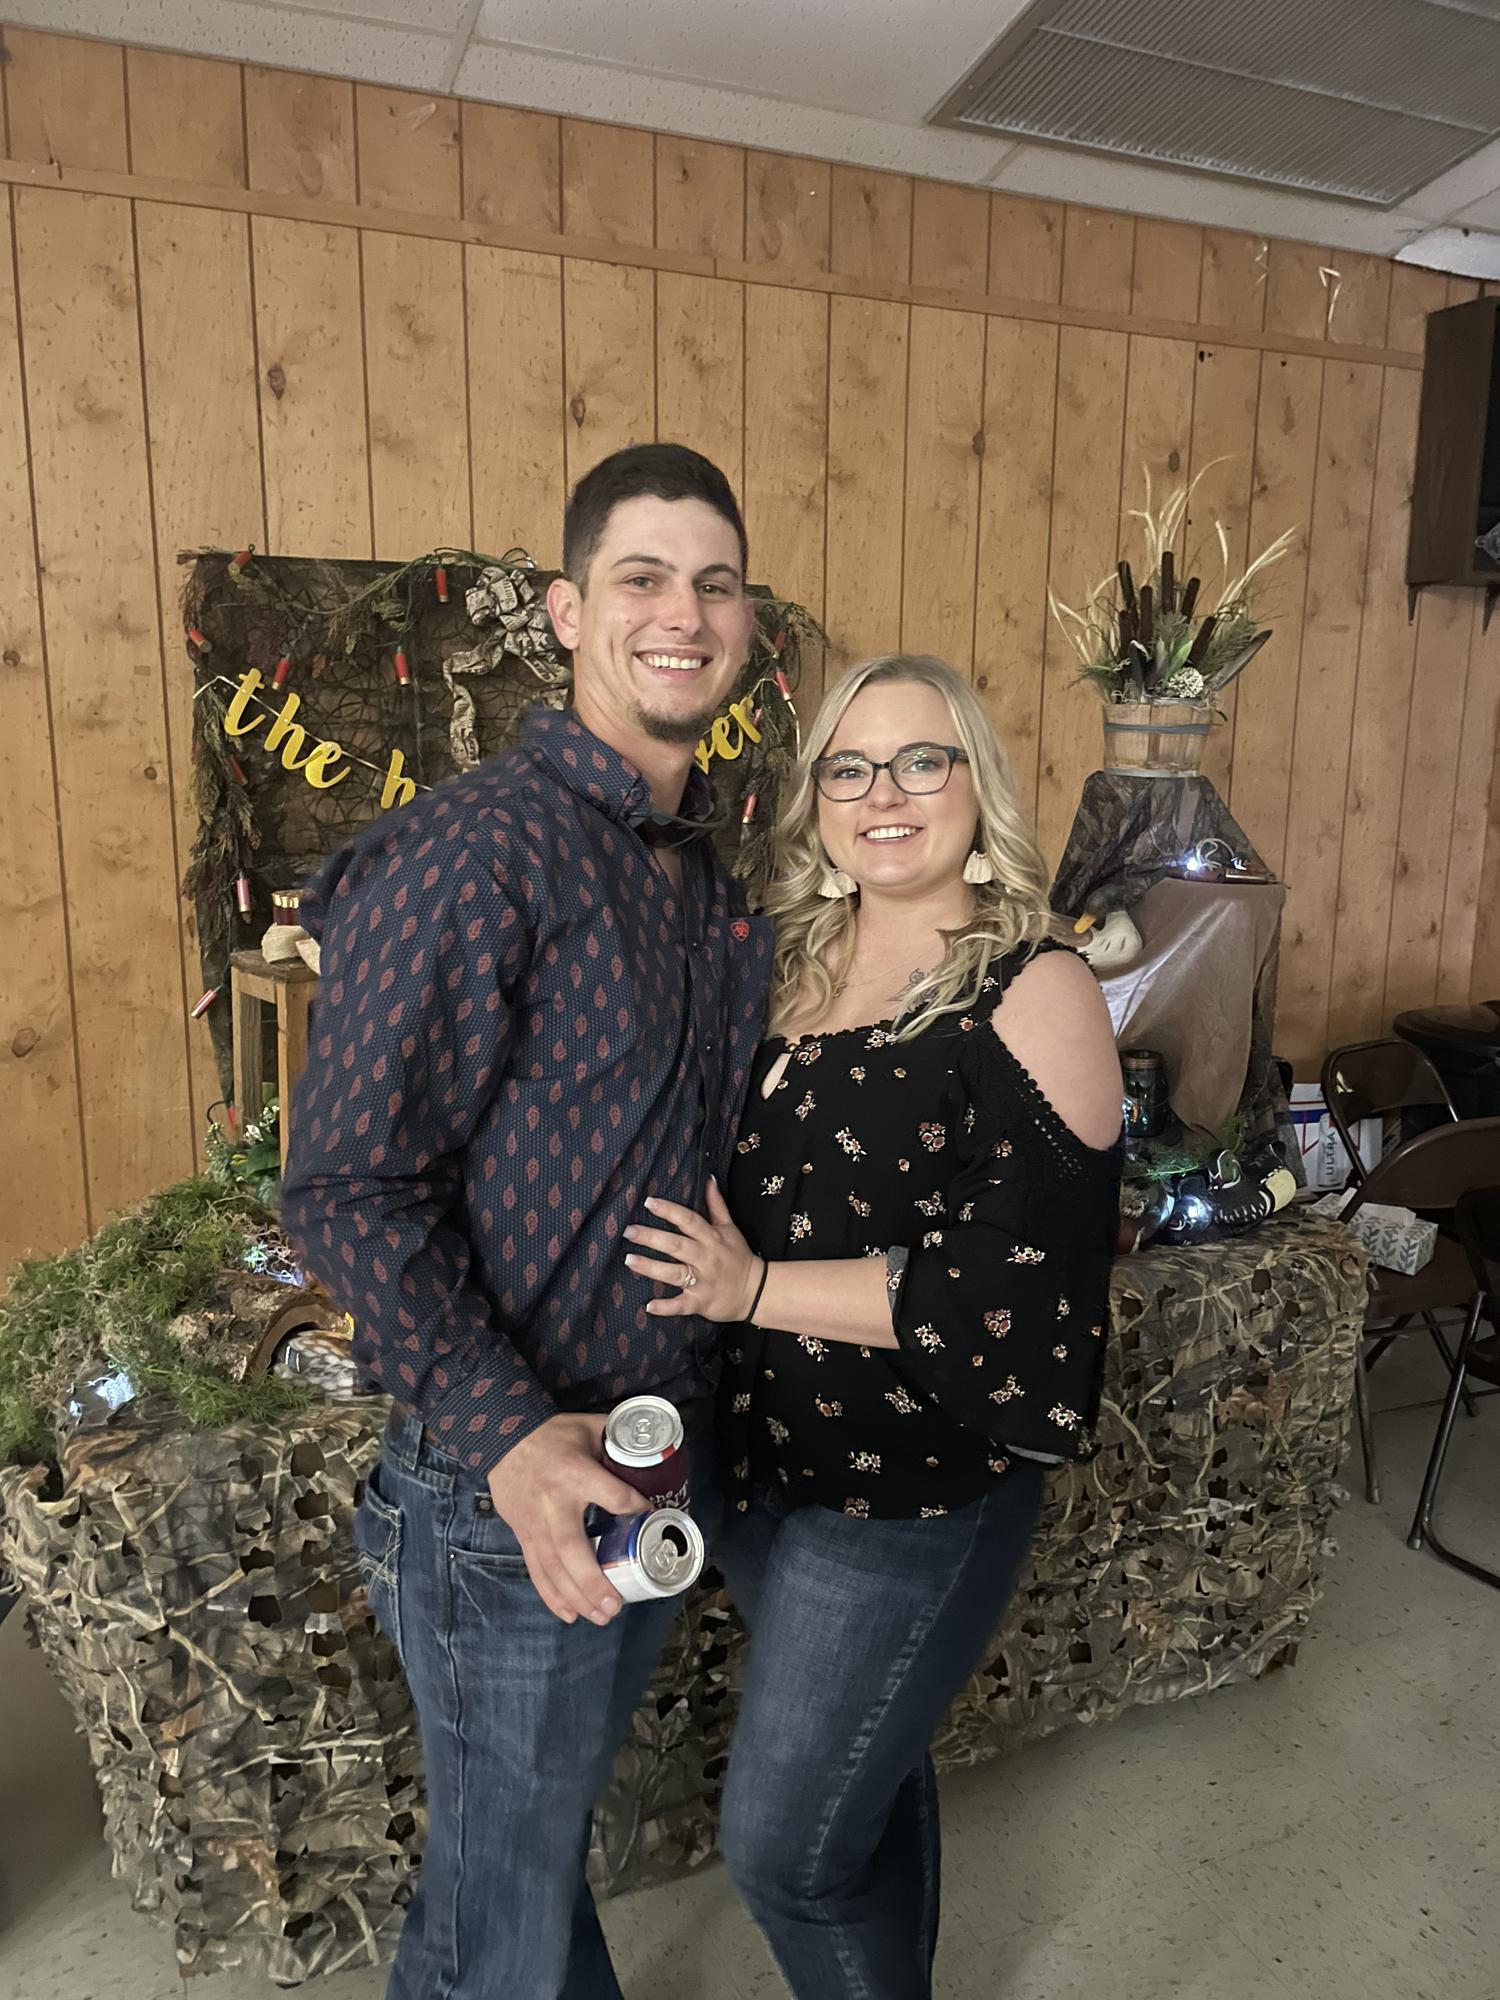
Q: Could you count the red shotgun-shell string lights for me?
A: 13